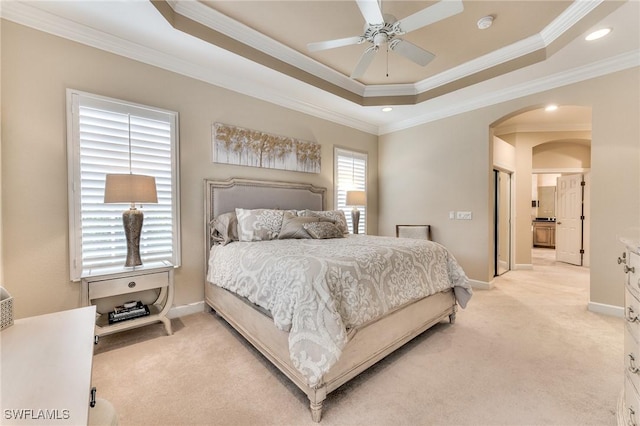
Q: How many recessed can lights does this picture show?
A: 3